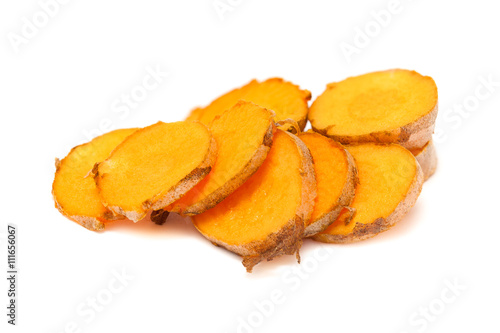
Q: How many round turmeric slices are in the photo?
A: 9